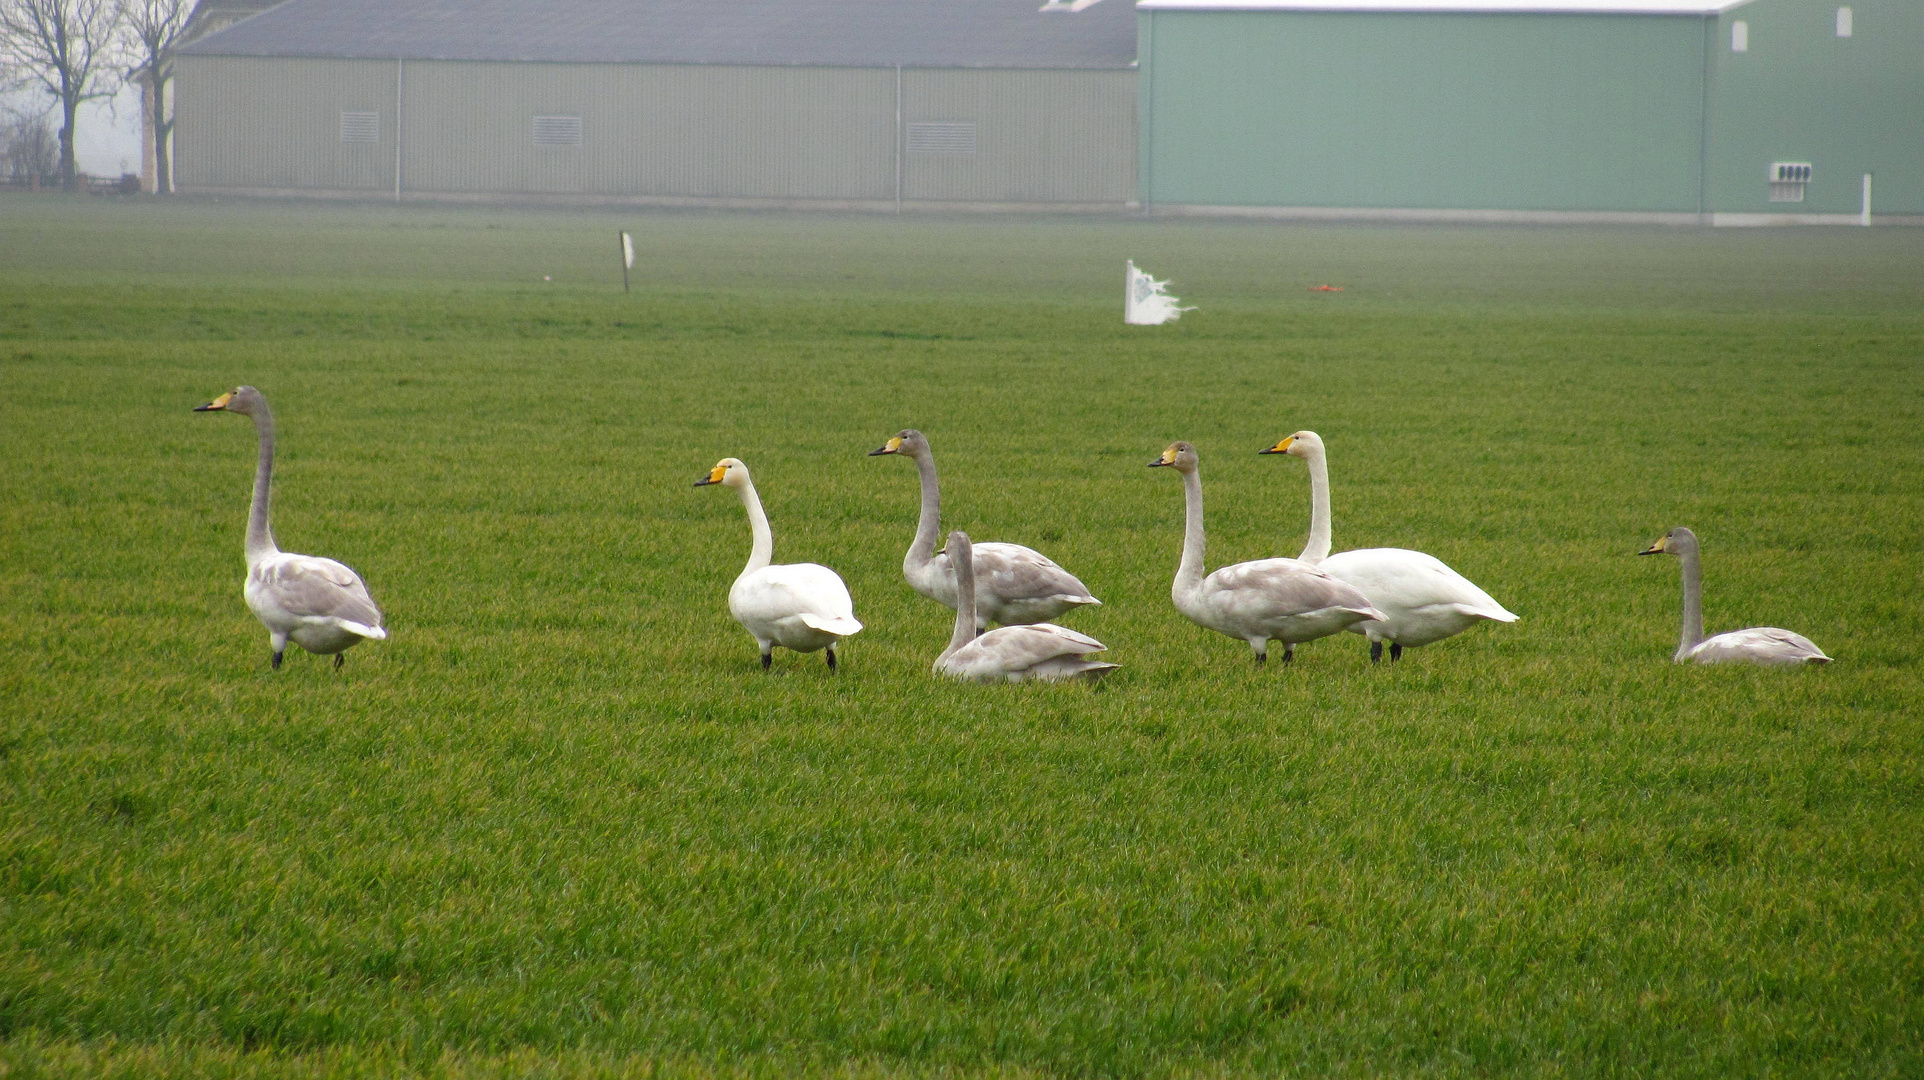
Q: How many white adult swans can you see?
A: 2